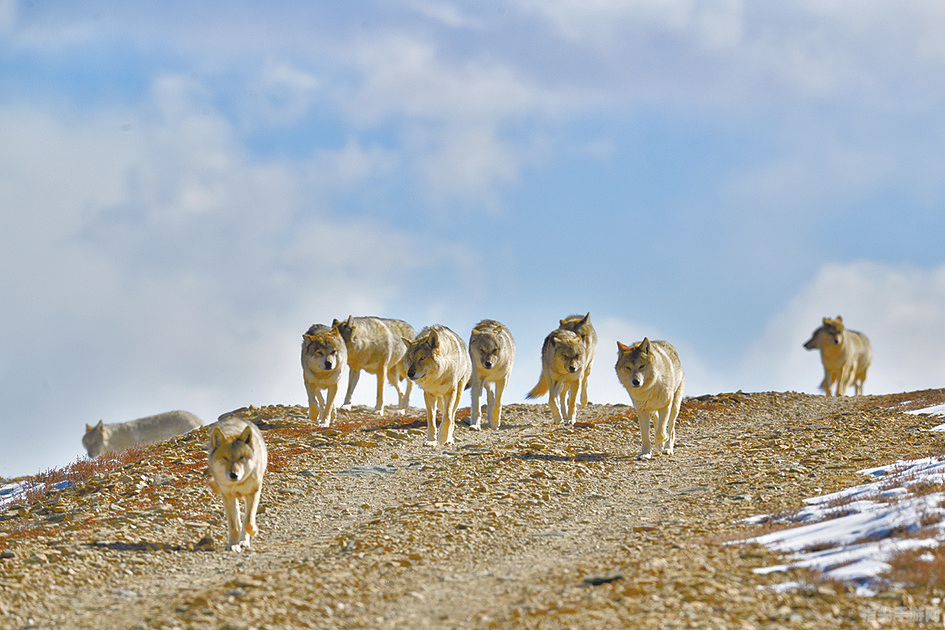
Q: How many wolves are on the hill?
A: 11